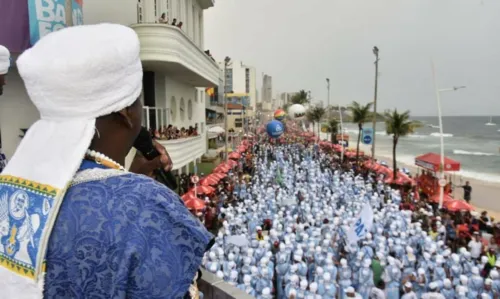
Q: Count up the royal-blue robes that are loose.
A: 1